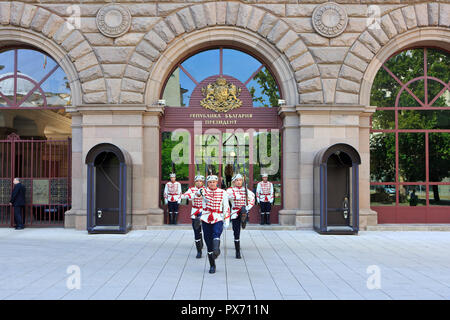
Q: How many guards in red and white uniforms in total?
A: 5